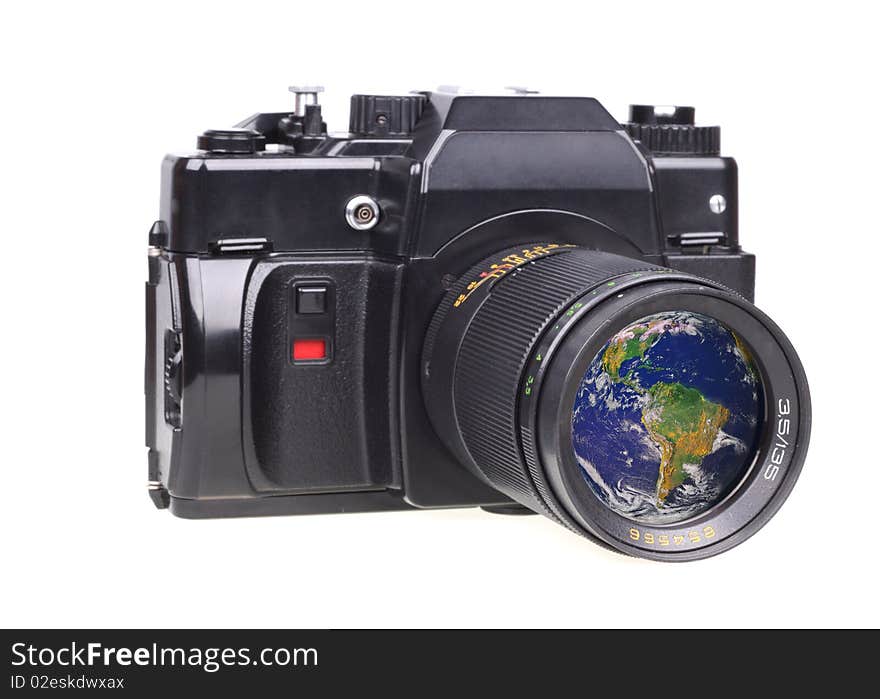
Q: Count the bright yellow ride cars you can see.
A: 0